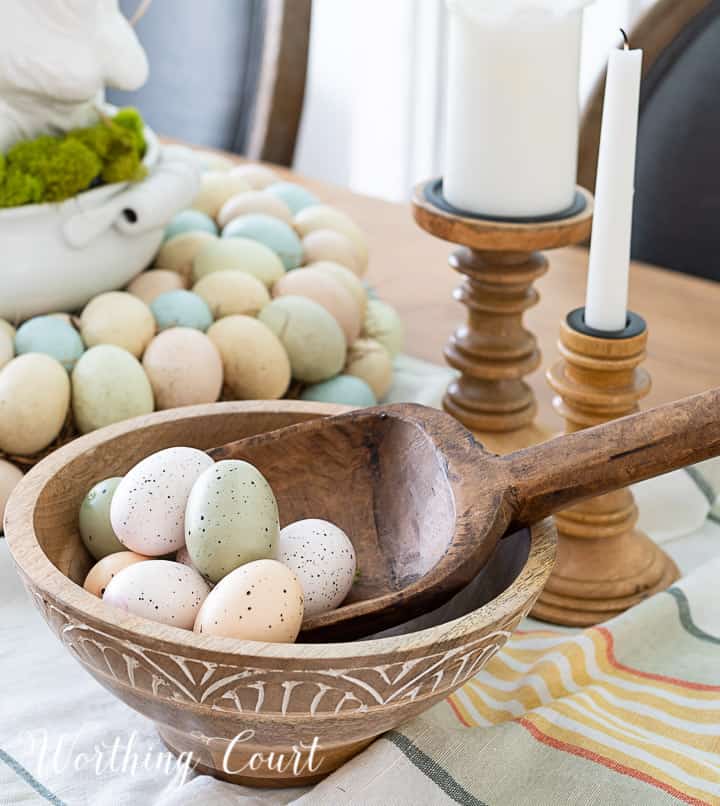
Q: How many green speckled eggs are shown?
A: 2